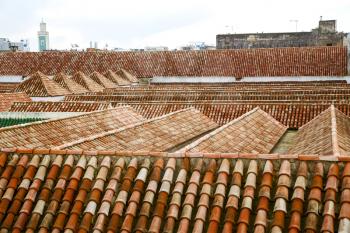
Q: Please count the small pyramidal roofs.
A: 6